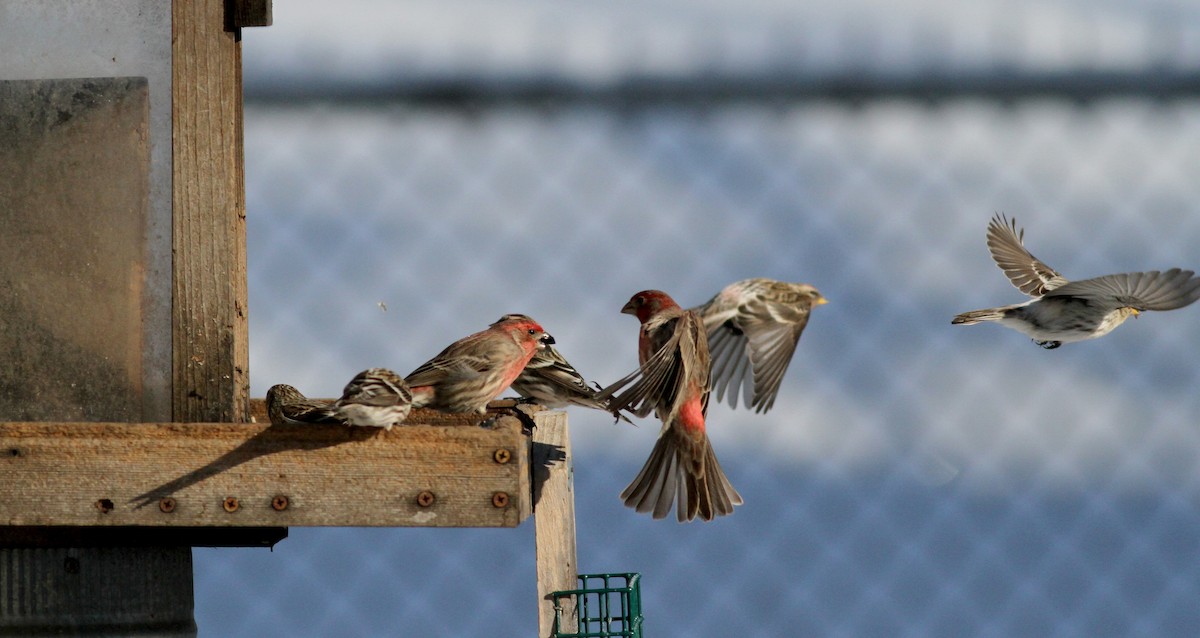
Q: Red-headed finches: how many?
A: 2